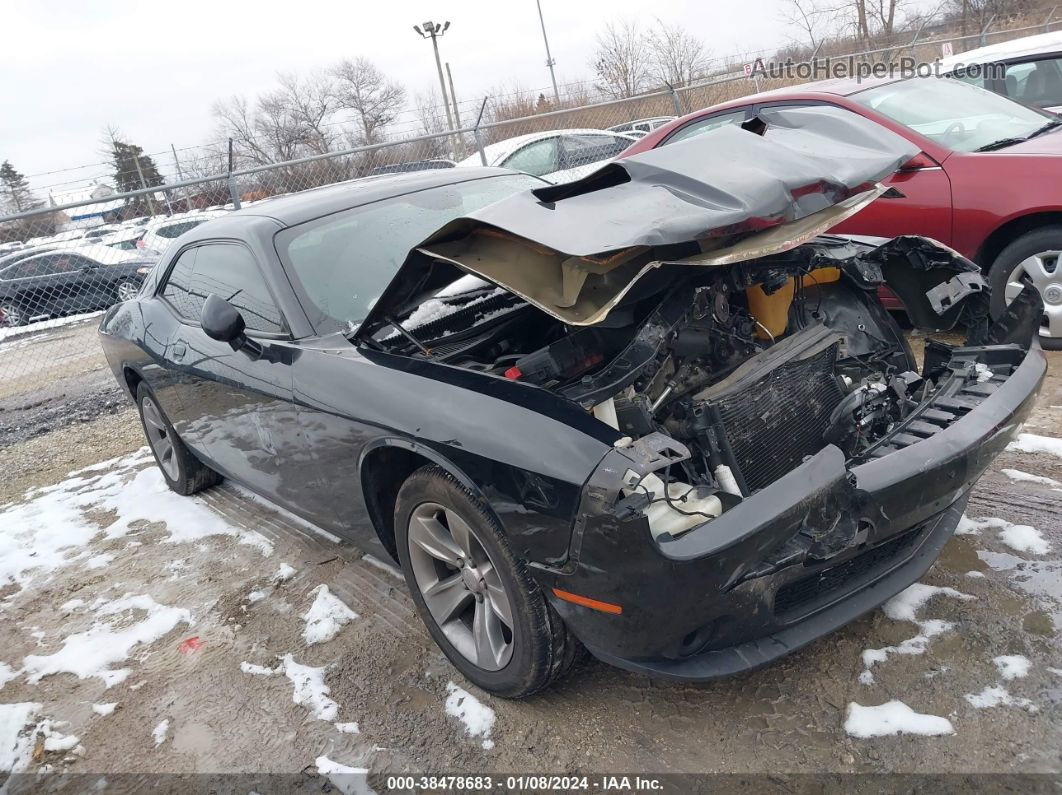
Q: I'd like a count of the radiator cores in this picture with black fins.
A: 1